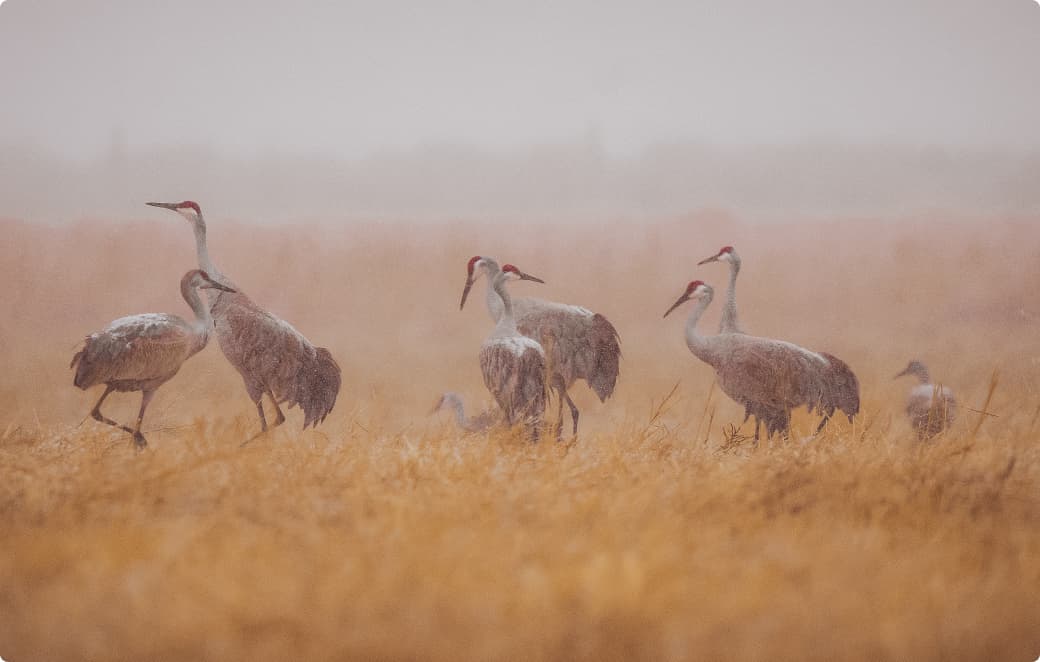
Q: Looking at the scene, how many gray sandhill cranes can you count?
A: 8